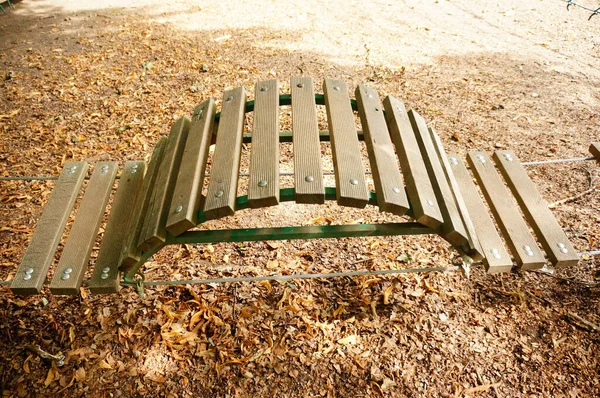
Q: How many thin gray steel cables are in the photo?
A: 2